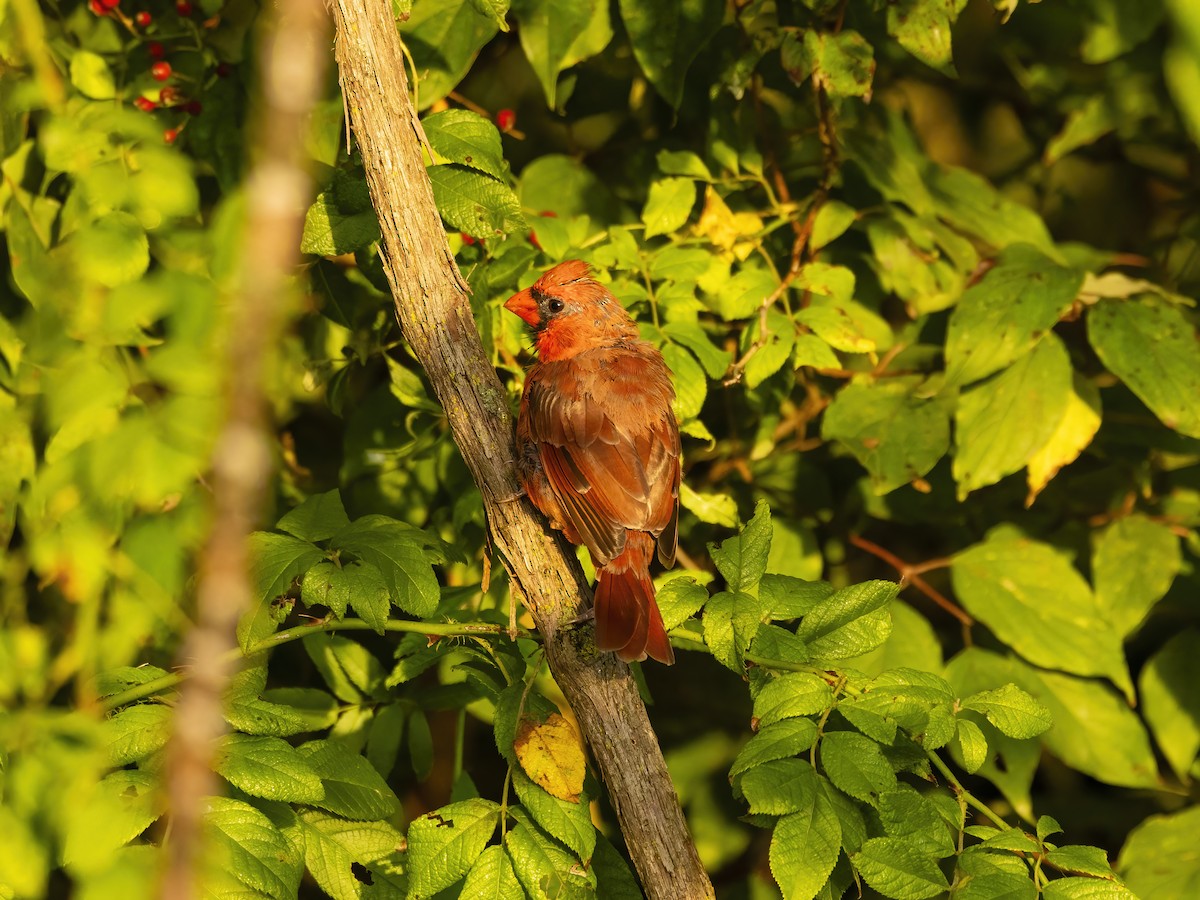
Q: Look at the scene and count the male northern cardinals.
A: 1